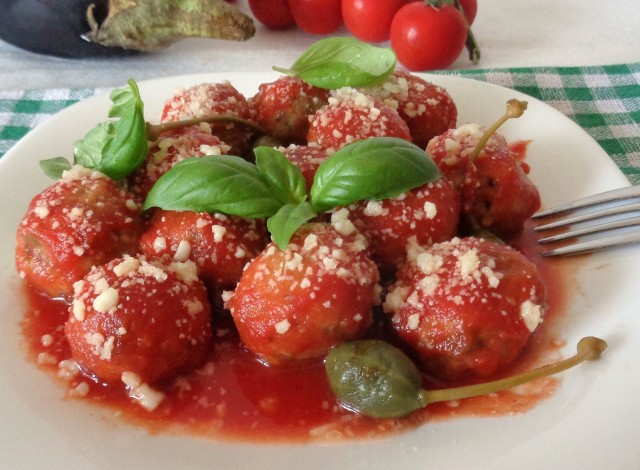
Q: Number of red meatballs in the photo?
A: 13